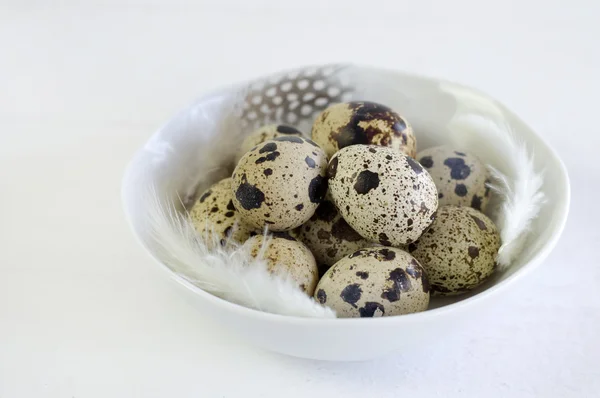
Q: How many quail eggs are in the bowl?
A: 10